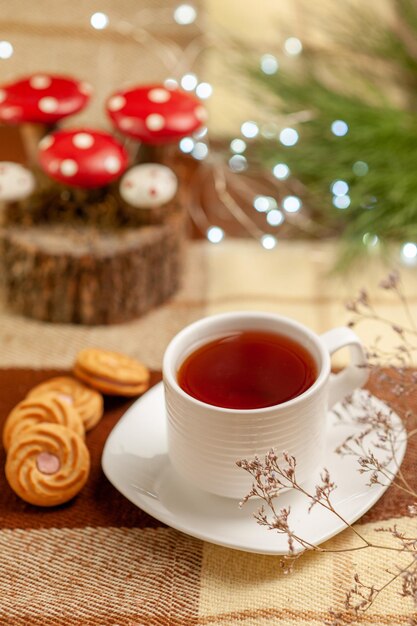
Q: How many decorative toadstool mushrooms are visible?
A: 5